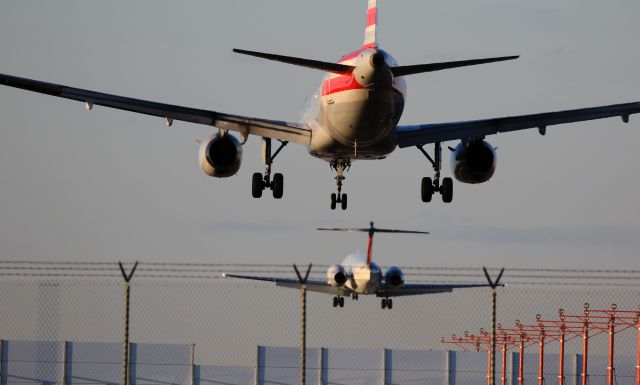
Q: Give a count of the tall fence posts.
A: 3